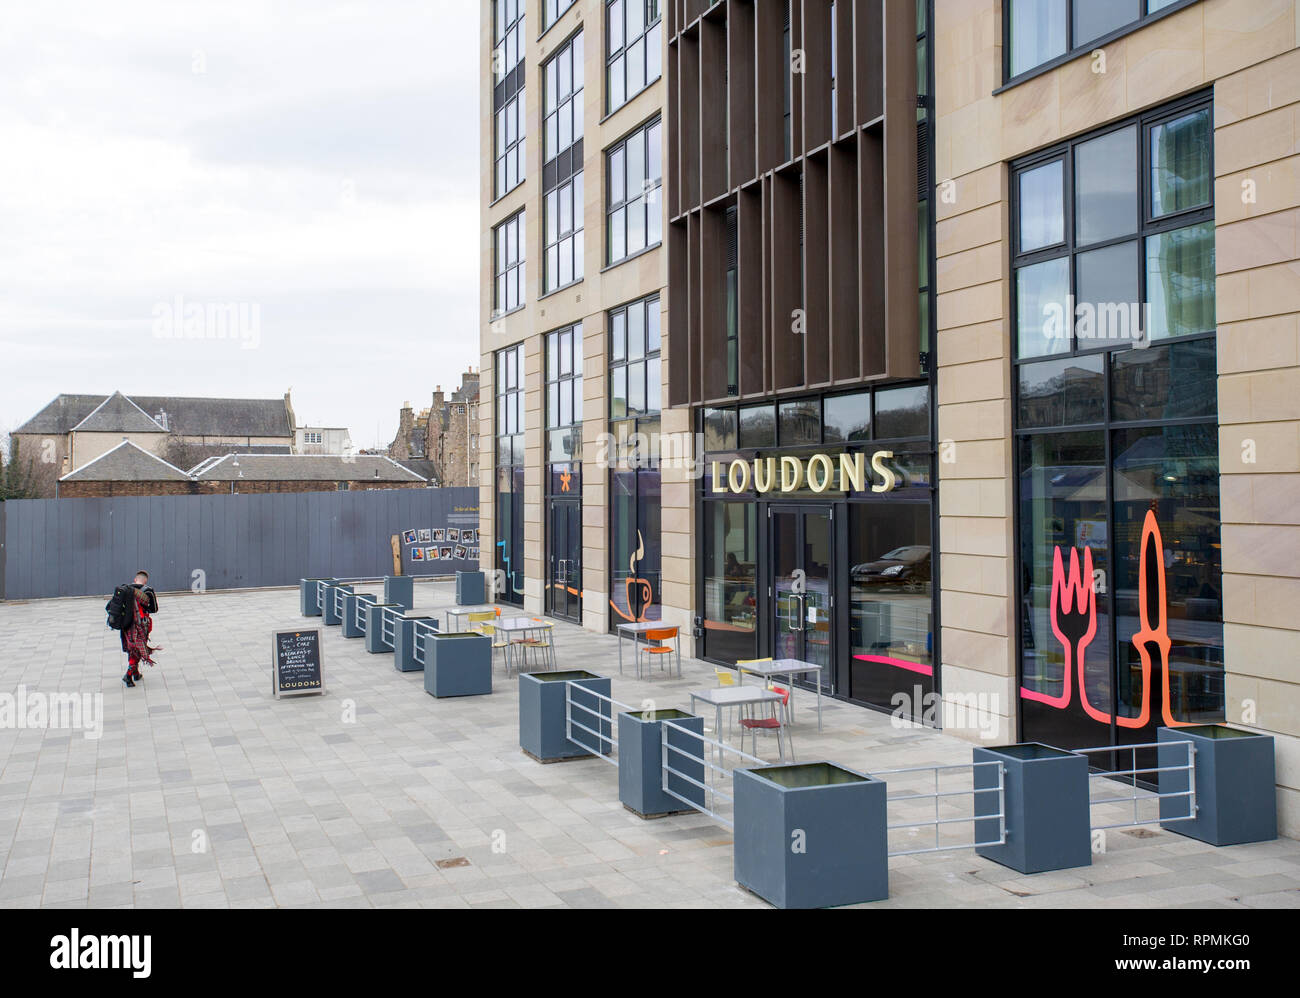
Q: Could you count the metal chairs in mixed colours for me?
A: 9